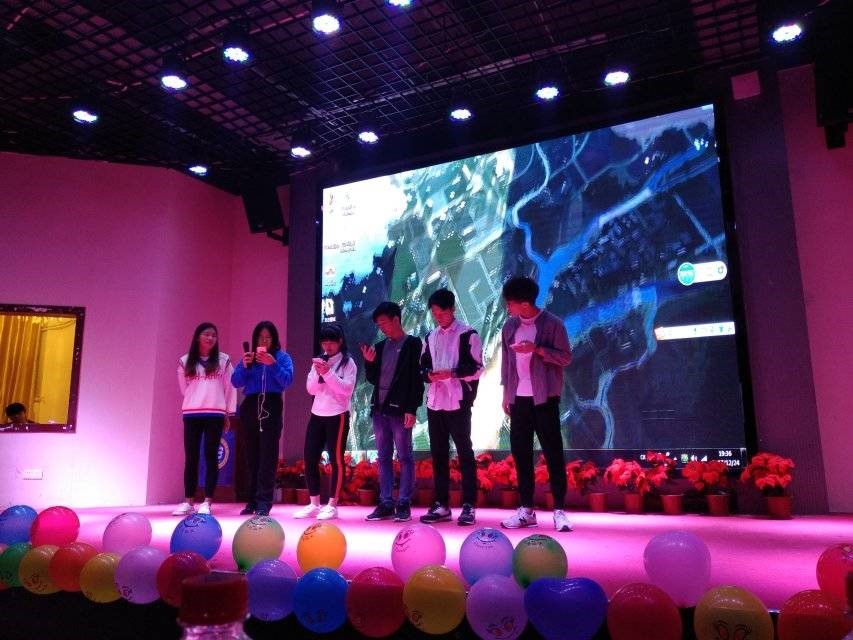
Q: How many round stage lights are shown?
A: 12